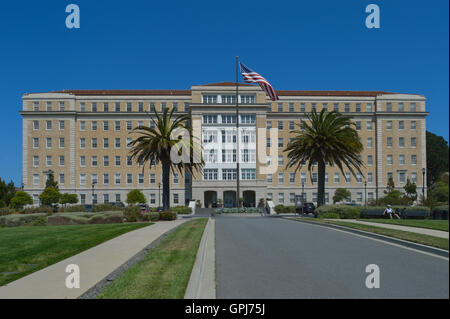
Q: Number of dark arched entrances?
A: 3